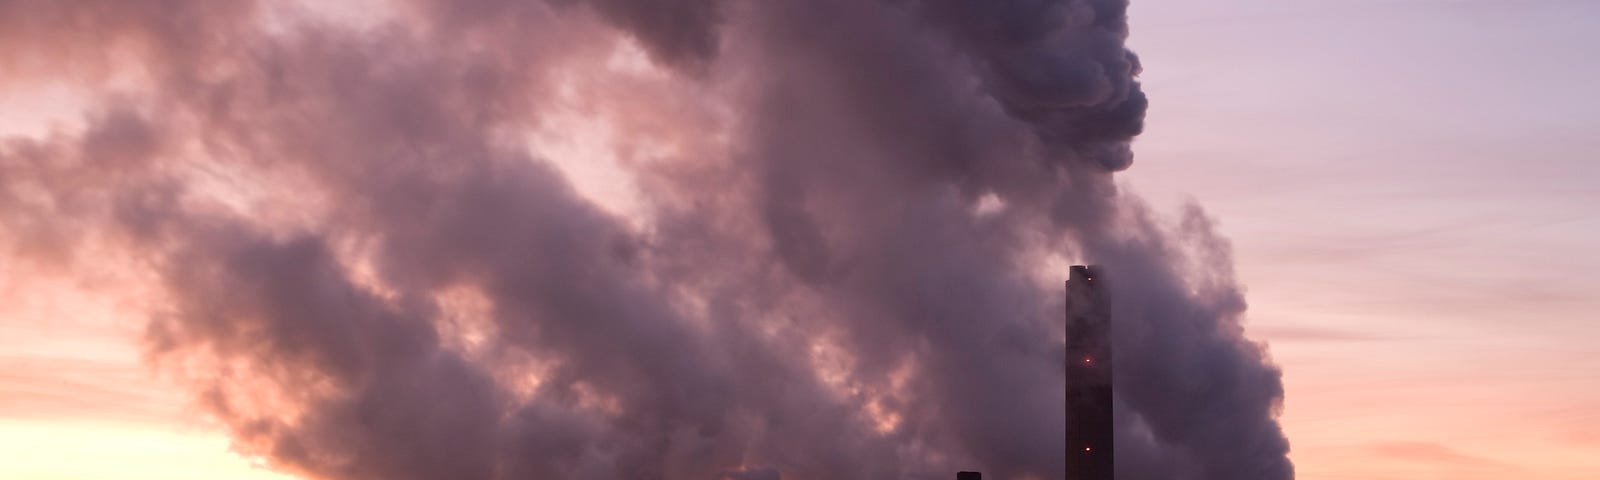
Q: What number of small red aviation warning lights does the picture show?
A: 3